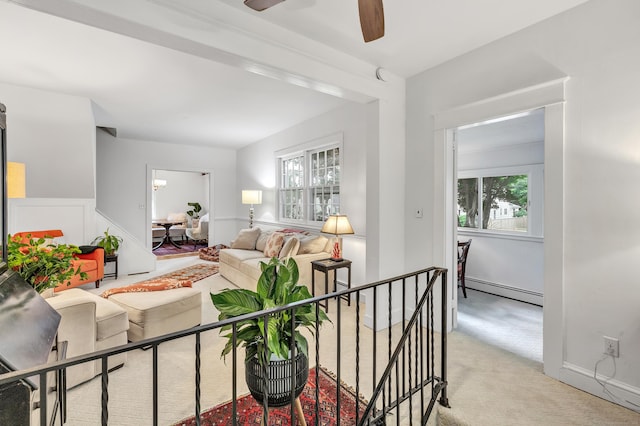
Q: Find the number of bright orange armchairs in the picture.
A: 1